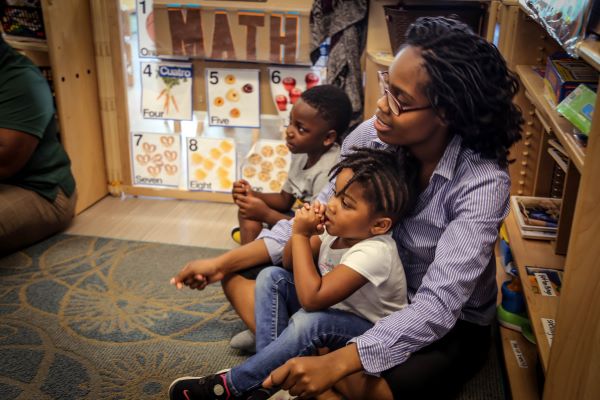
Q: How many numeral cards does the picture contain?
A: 7